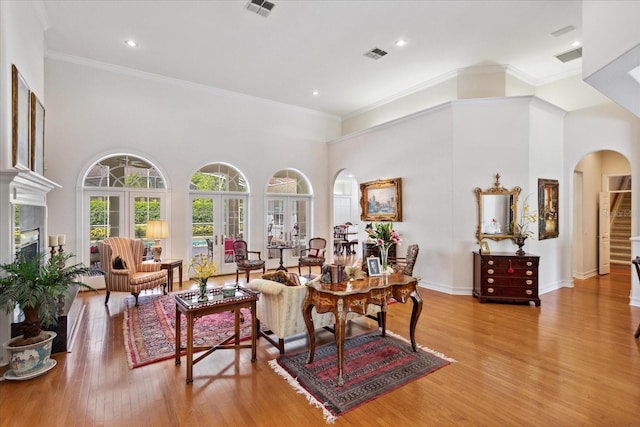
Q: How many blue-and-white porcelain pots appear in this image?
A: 1